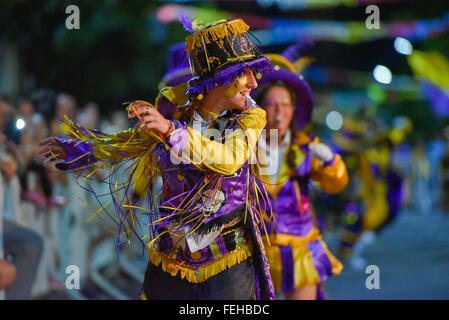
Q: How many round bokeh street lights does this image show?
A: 3